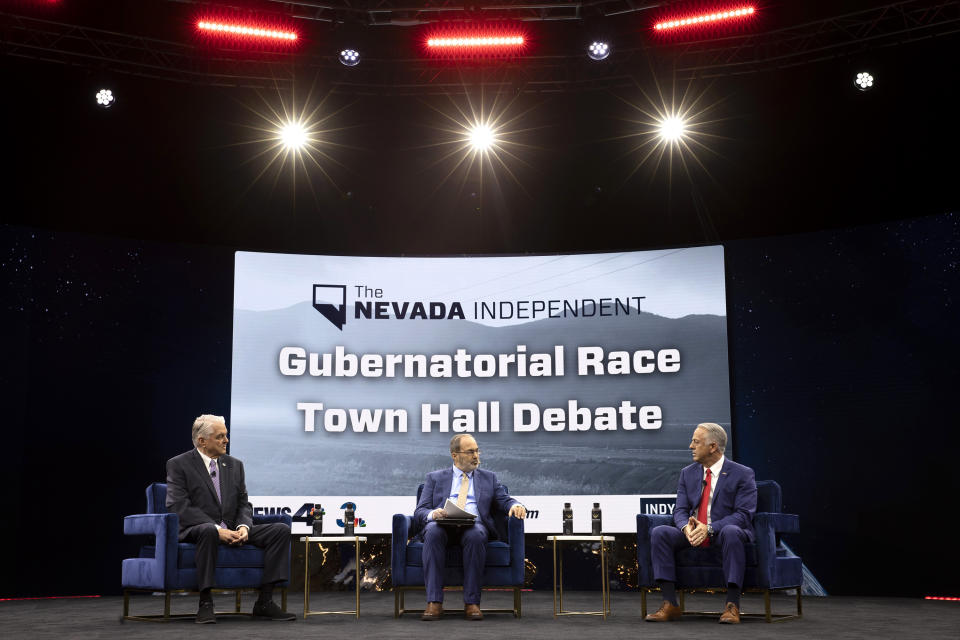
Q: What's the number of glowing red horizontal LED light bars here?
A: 3